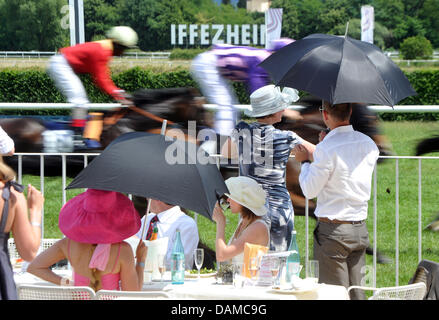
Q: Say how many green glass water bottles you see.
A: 2